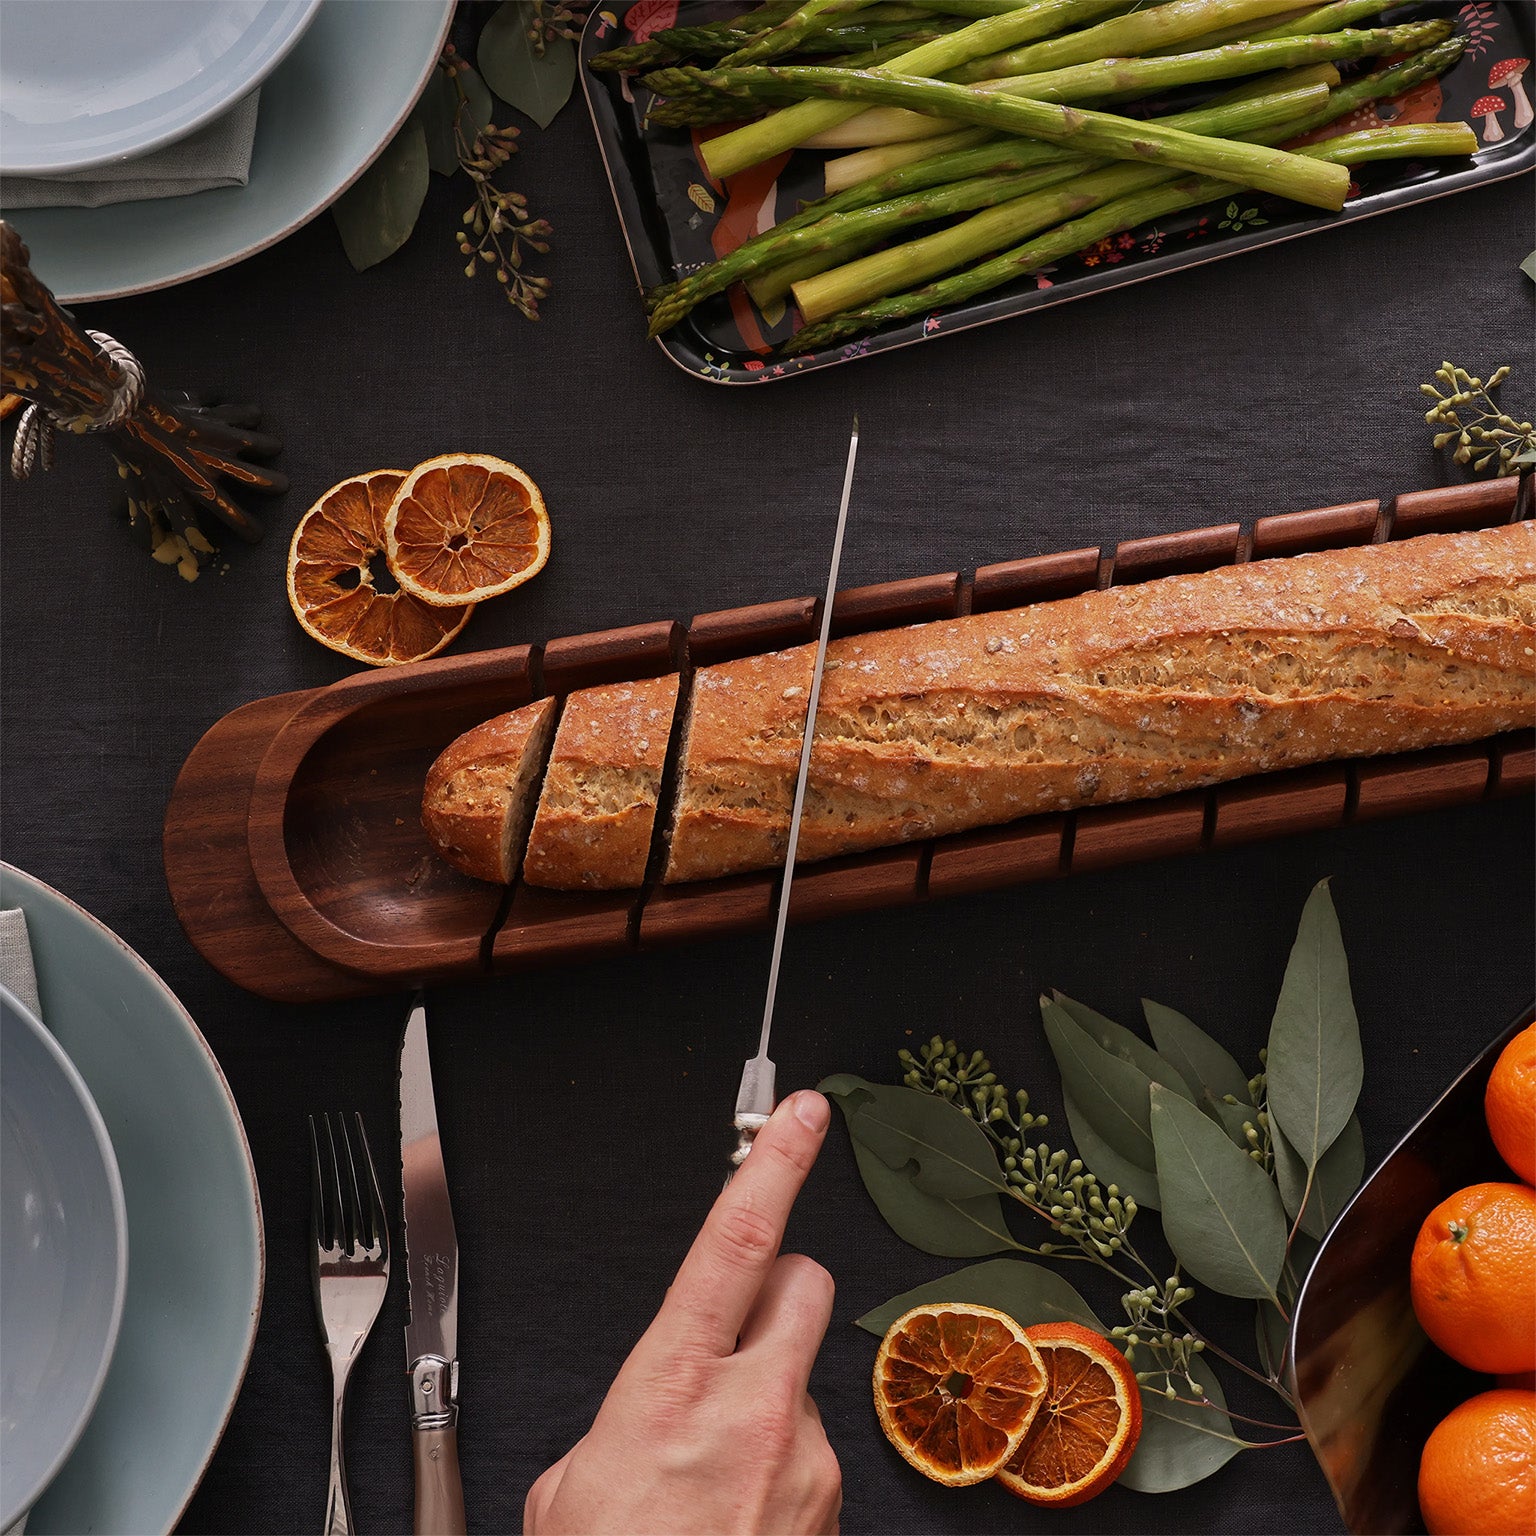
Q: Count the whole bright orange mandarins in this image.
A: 3